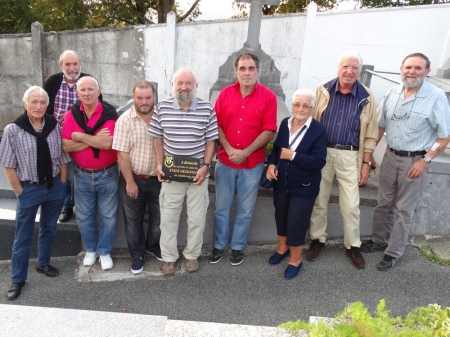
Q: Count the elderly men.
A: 6